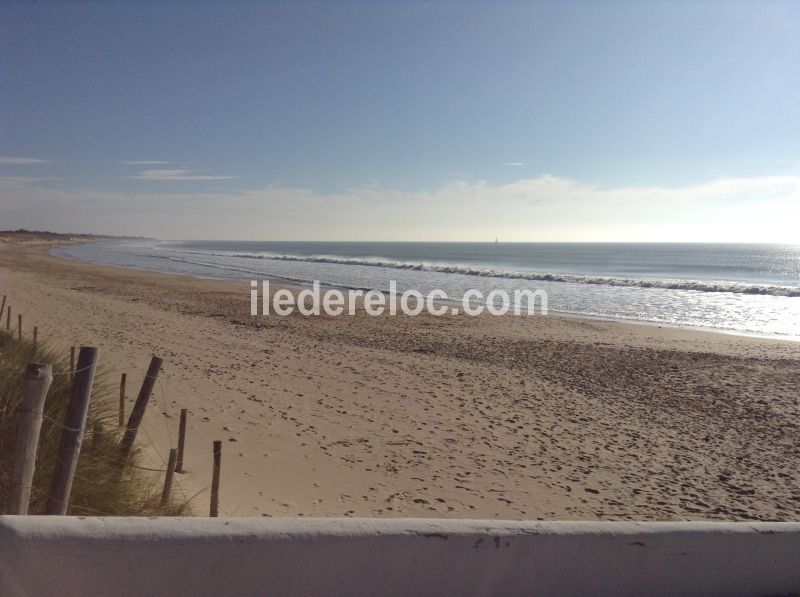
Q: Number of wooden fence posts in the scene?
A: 12